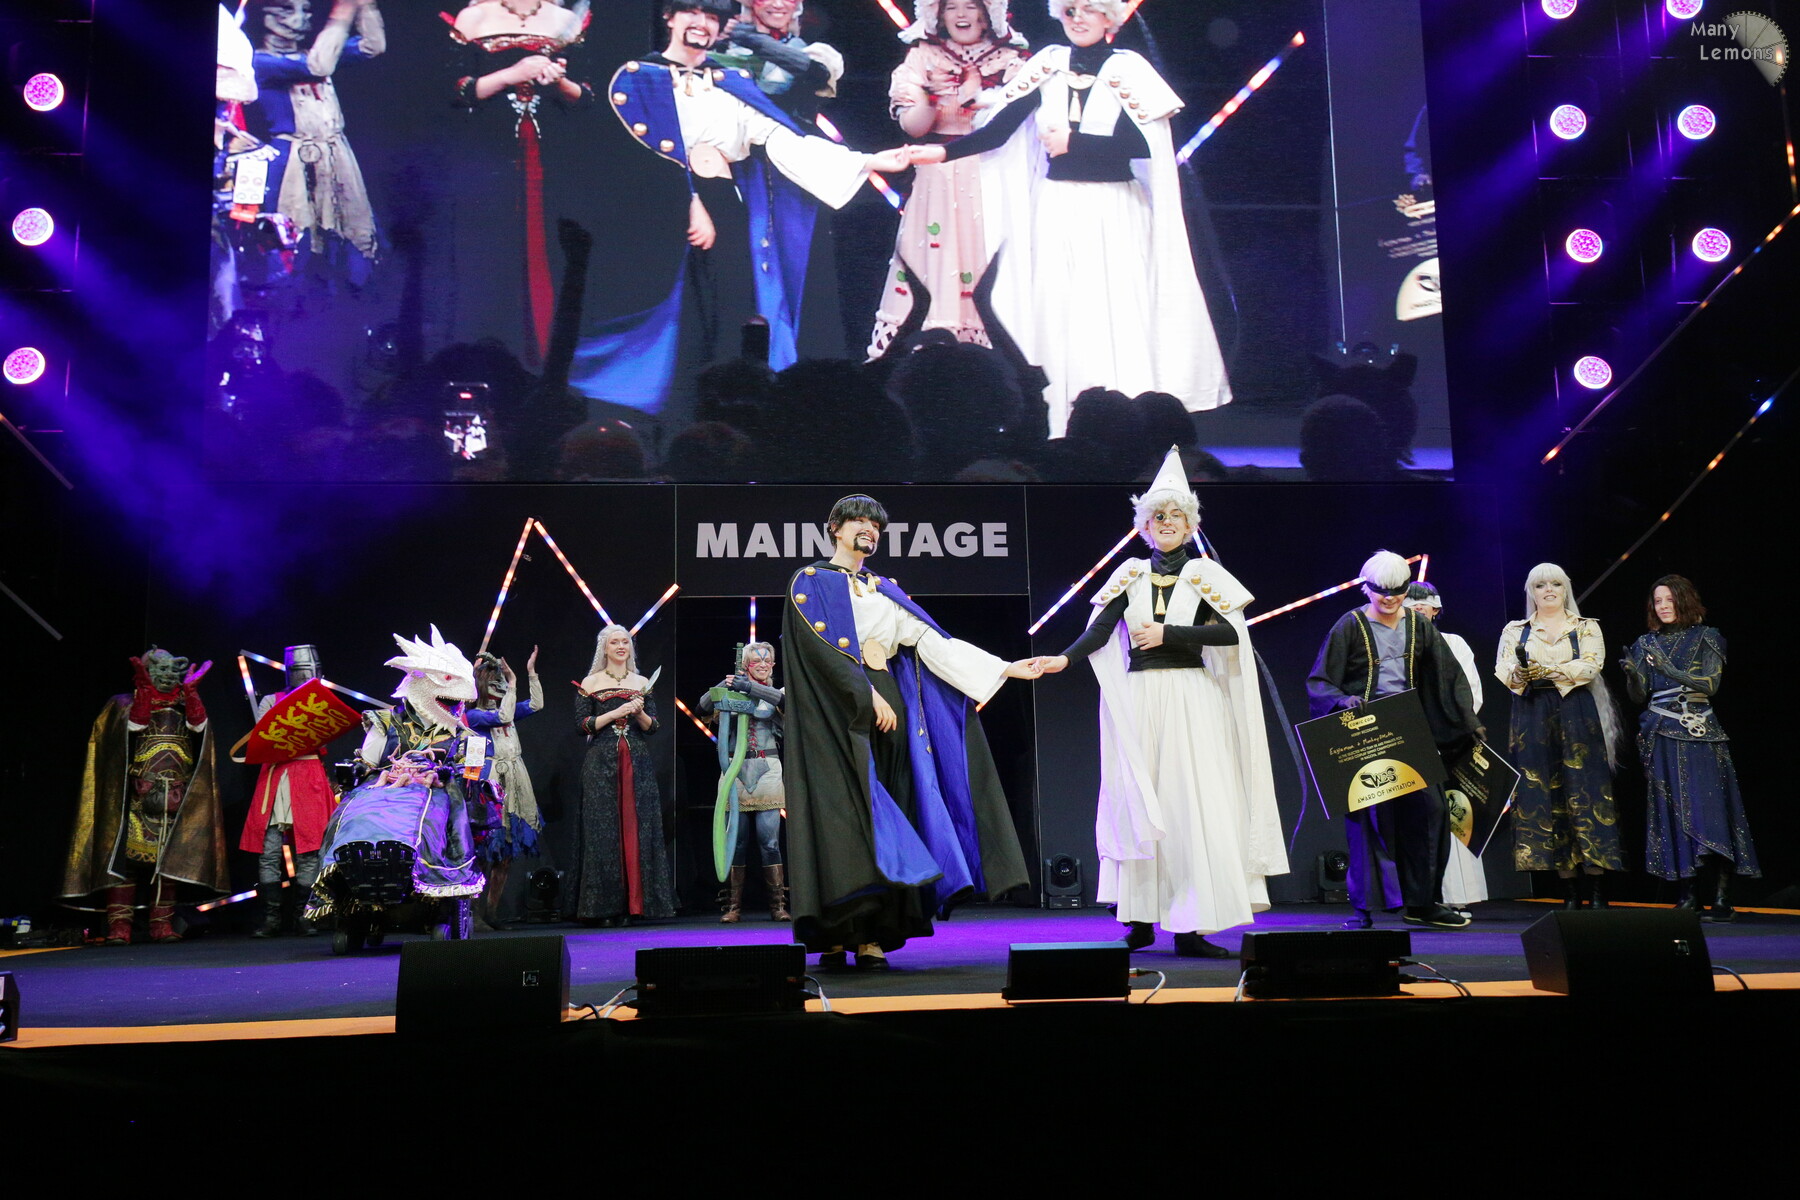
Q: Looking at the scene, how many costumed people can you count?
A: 12